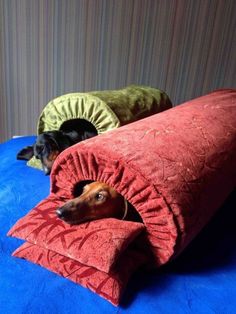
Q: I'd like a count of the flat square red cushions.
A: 2